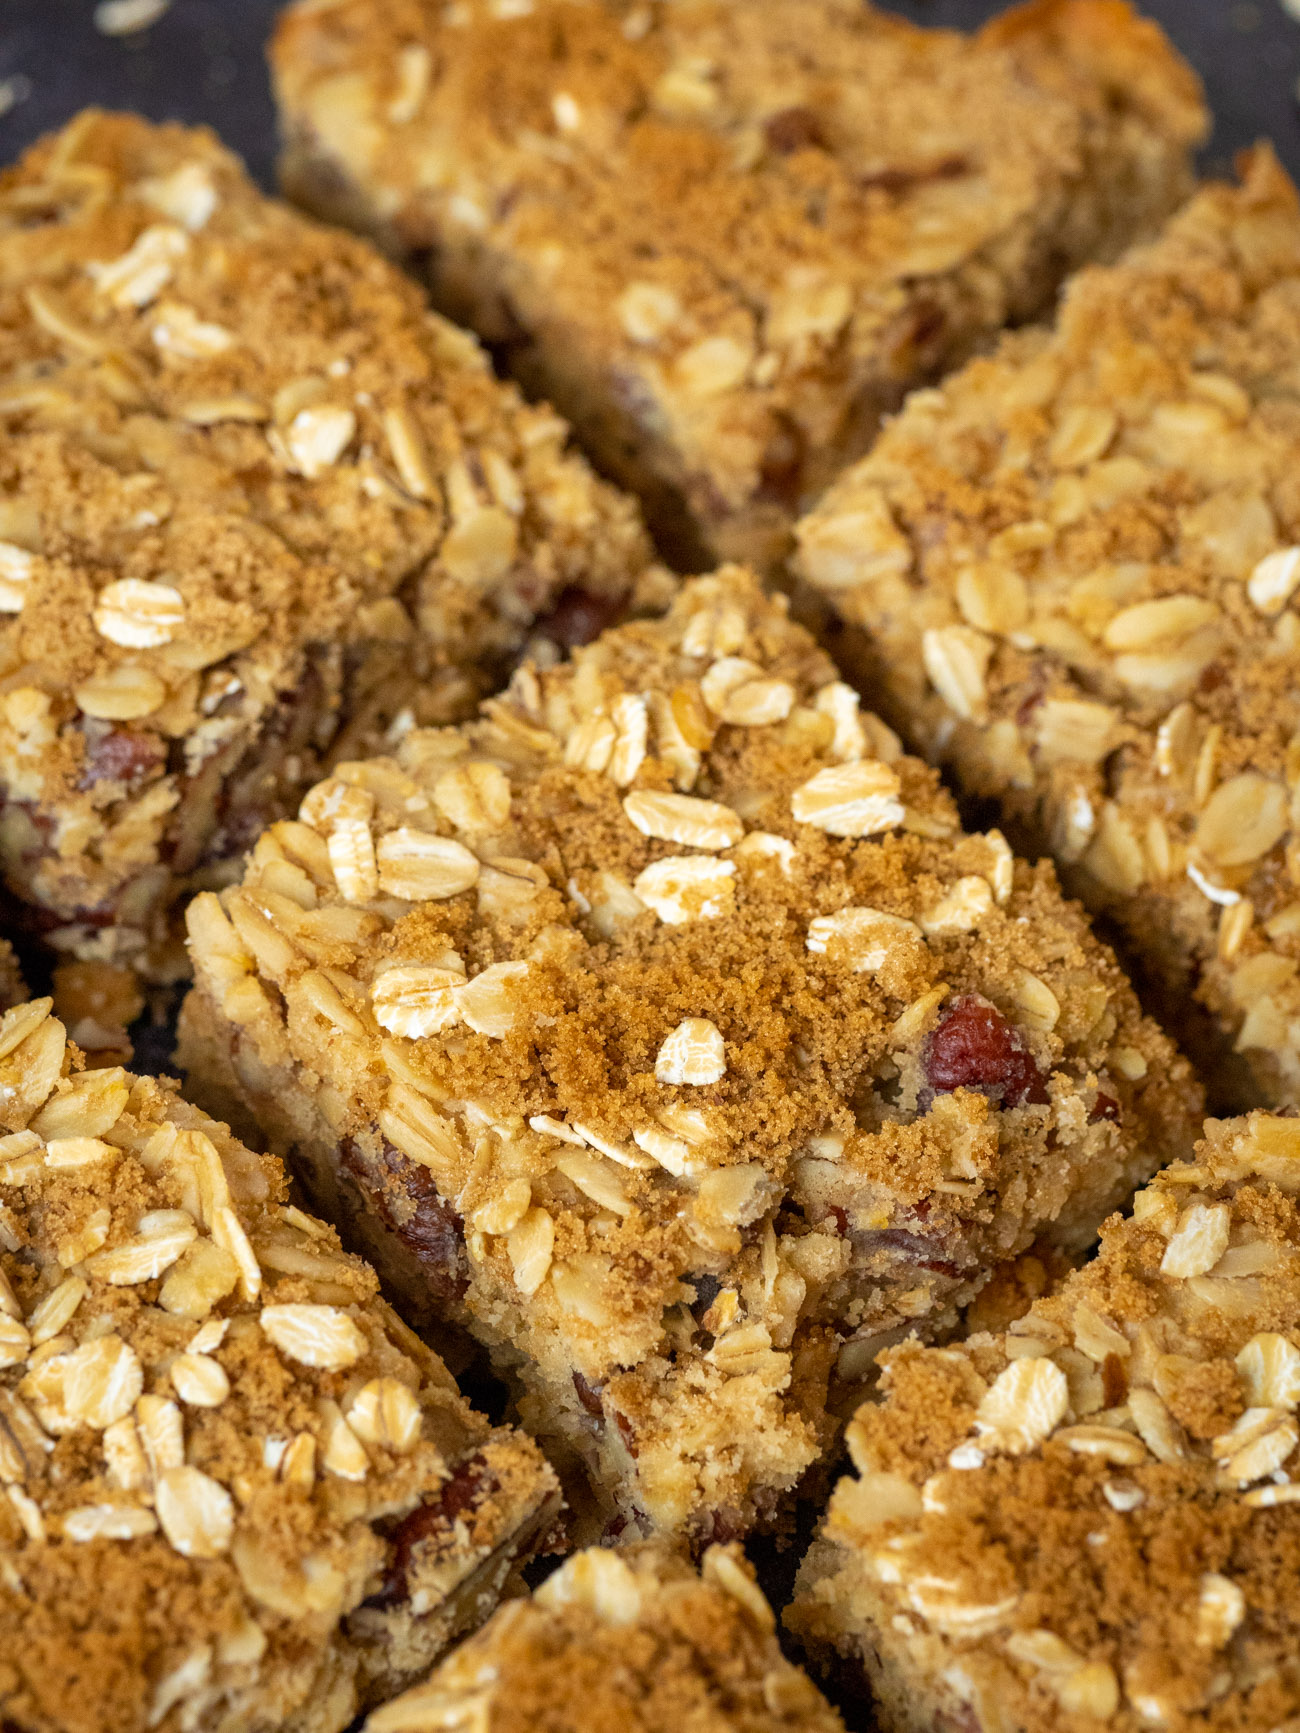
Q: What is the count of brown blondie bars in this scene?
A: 7